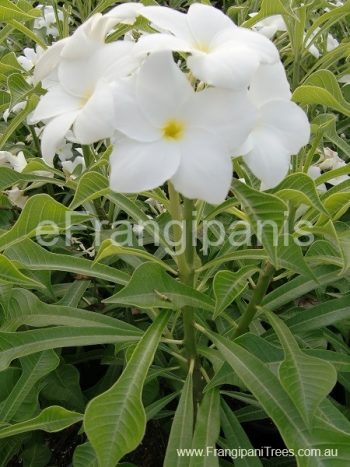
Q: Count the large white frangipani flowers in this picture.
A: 5